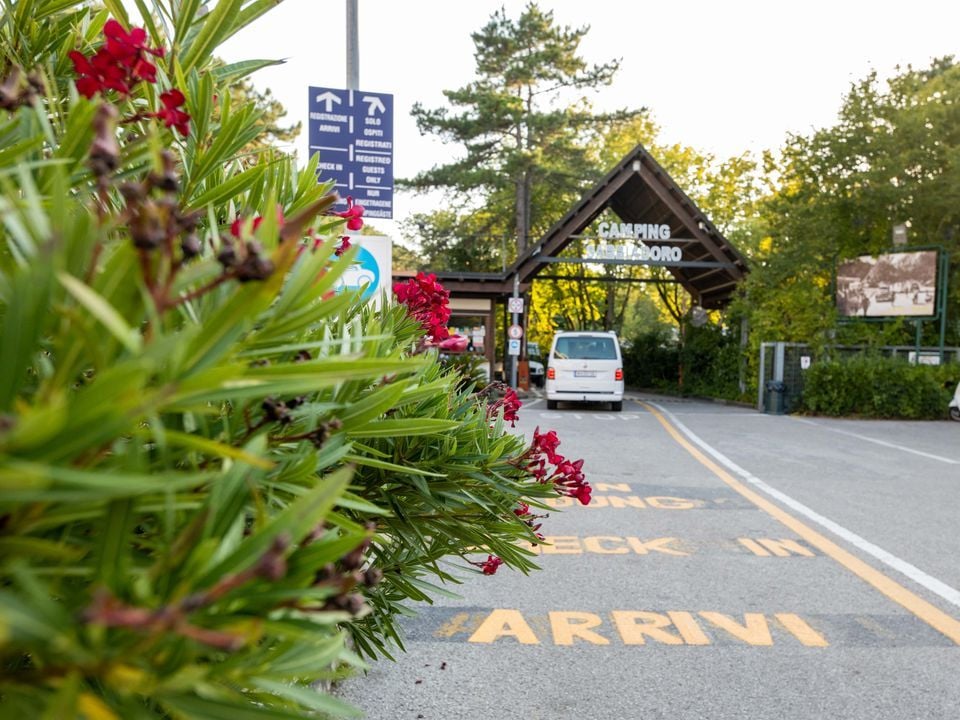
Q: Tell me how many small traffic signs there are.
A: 3